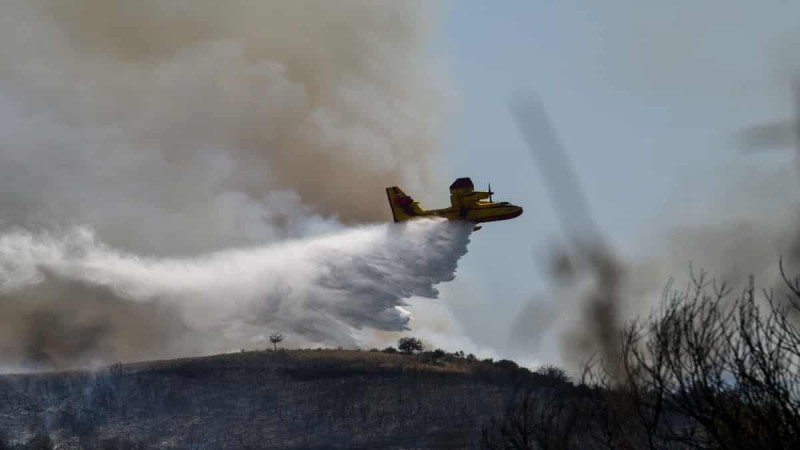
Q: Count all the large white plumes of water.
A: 1